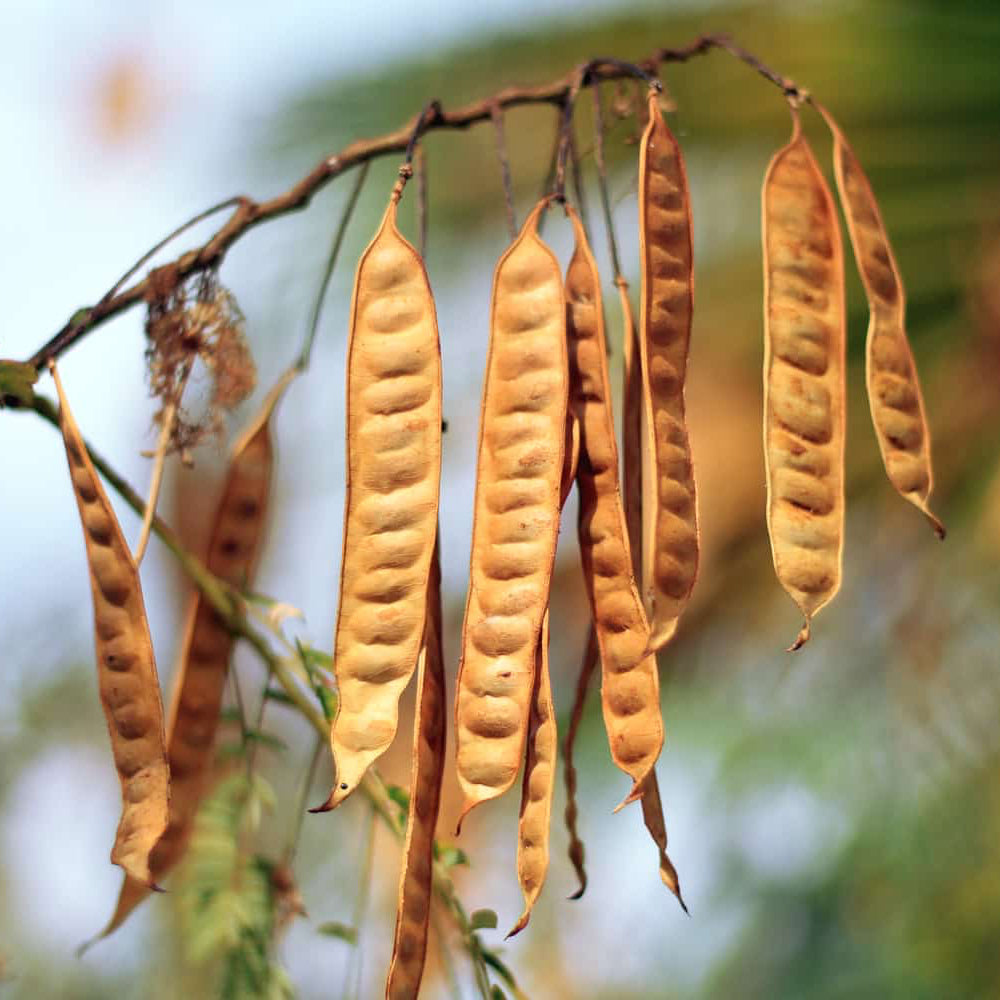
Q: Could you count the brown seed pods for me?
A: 12